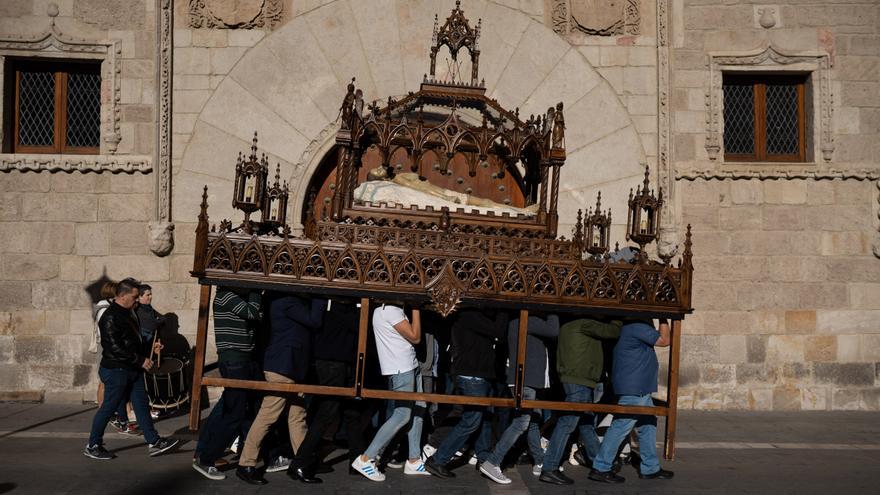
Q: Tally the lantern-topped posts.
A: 4